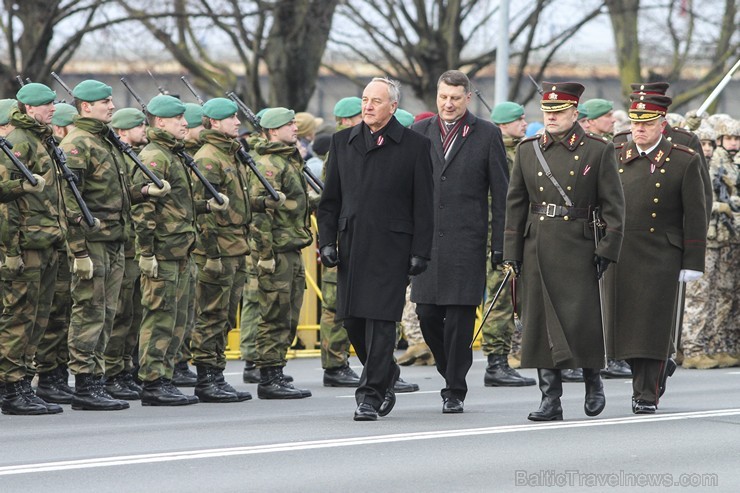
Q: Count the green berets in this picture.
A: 15